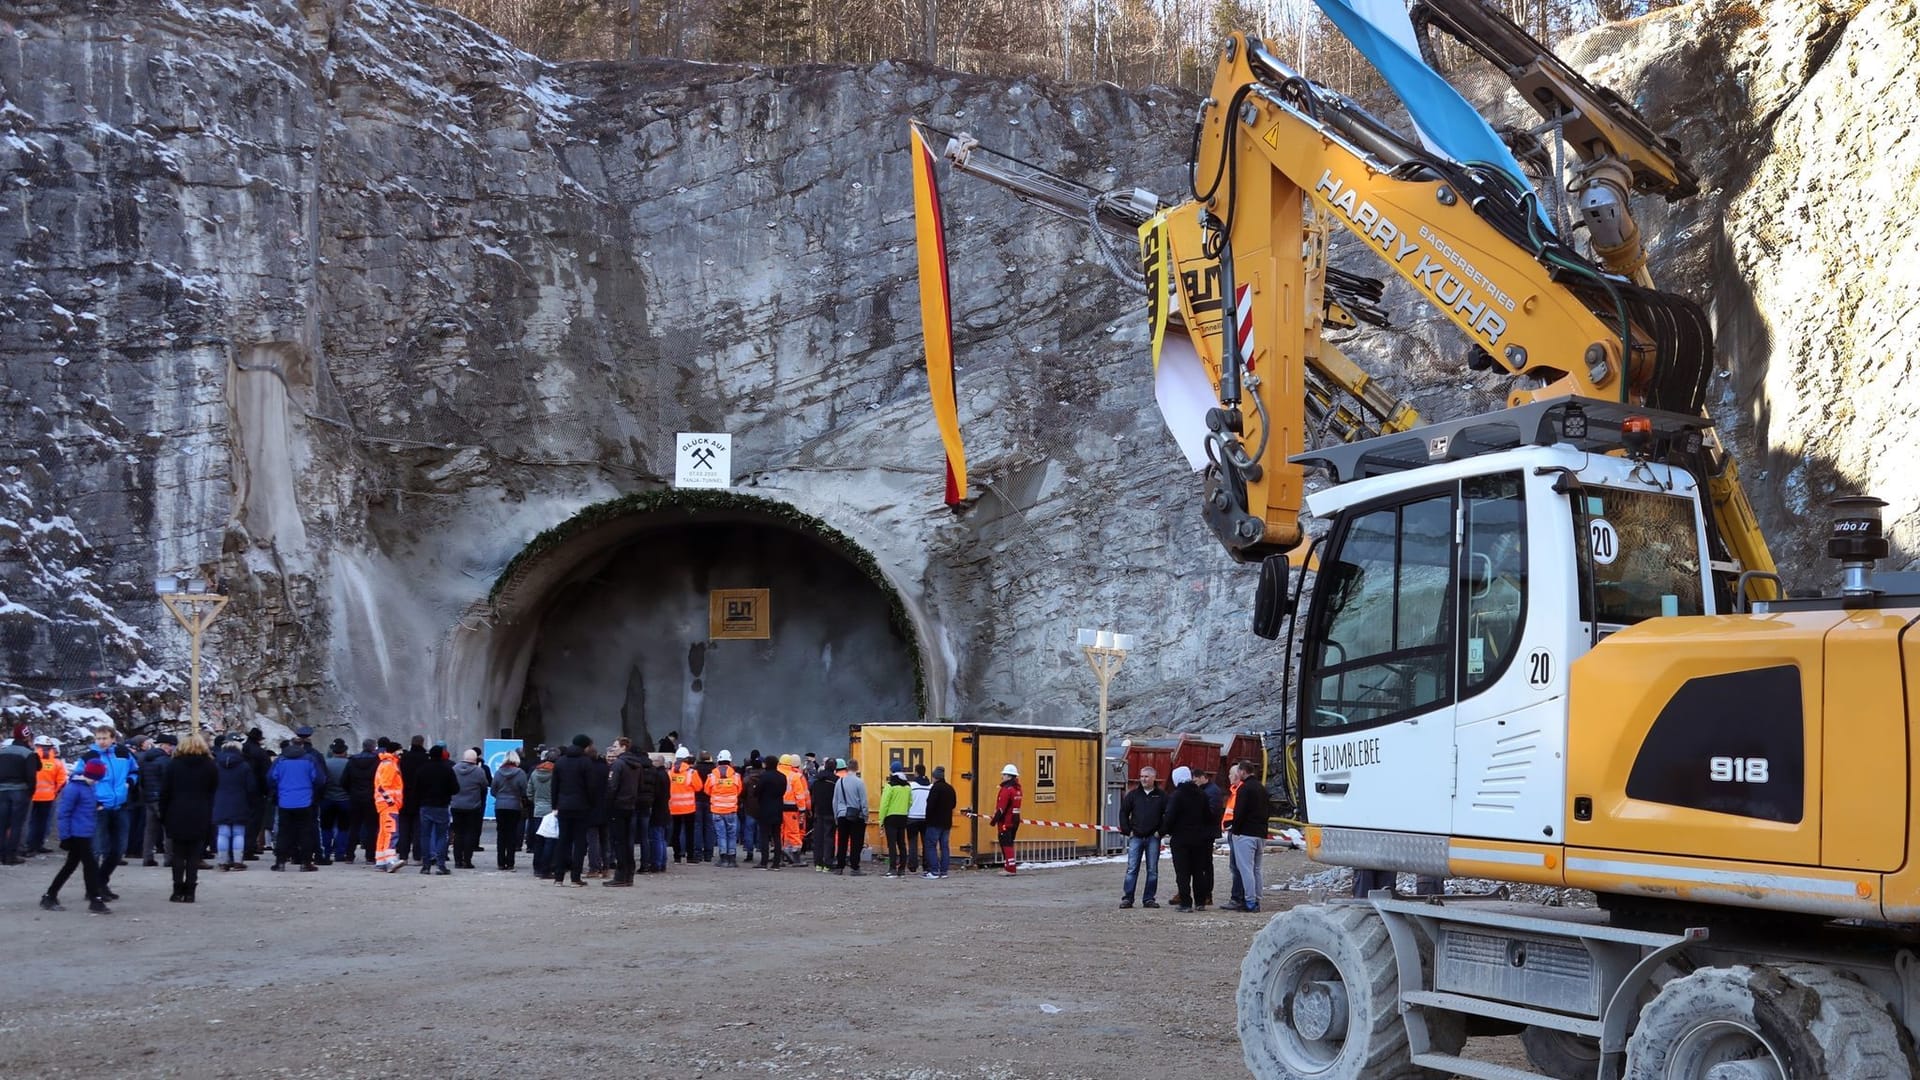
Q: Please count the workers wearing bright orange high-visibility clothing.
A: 8